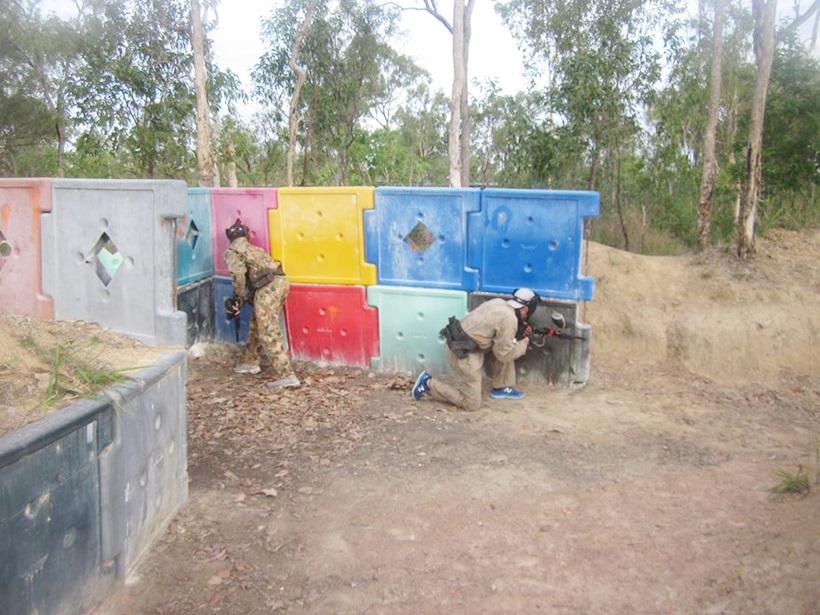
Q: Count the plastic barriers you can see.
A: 14